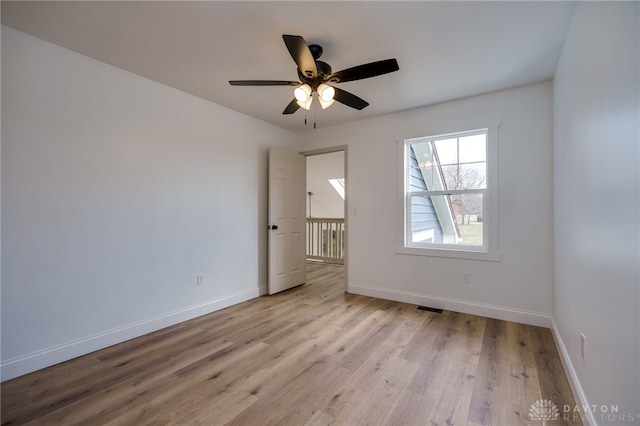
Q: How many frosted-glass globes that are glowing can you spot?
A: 4